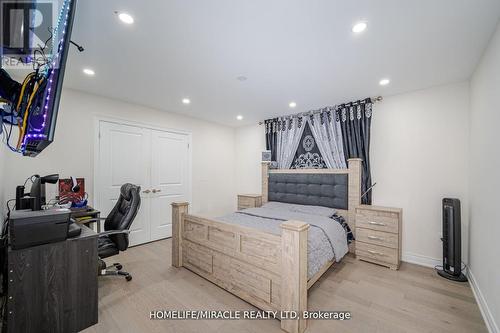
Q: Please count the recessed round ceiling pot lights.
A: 7